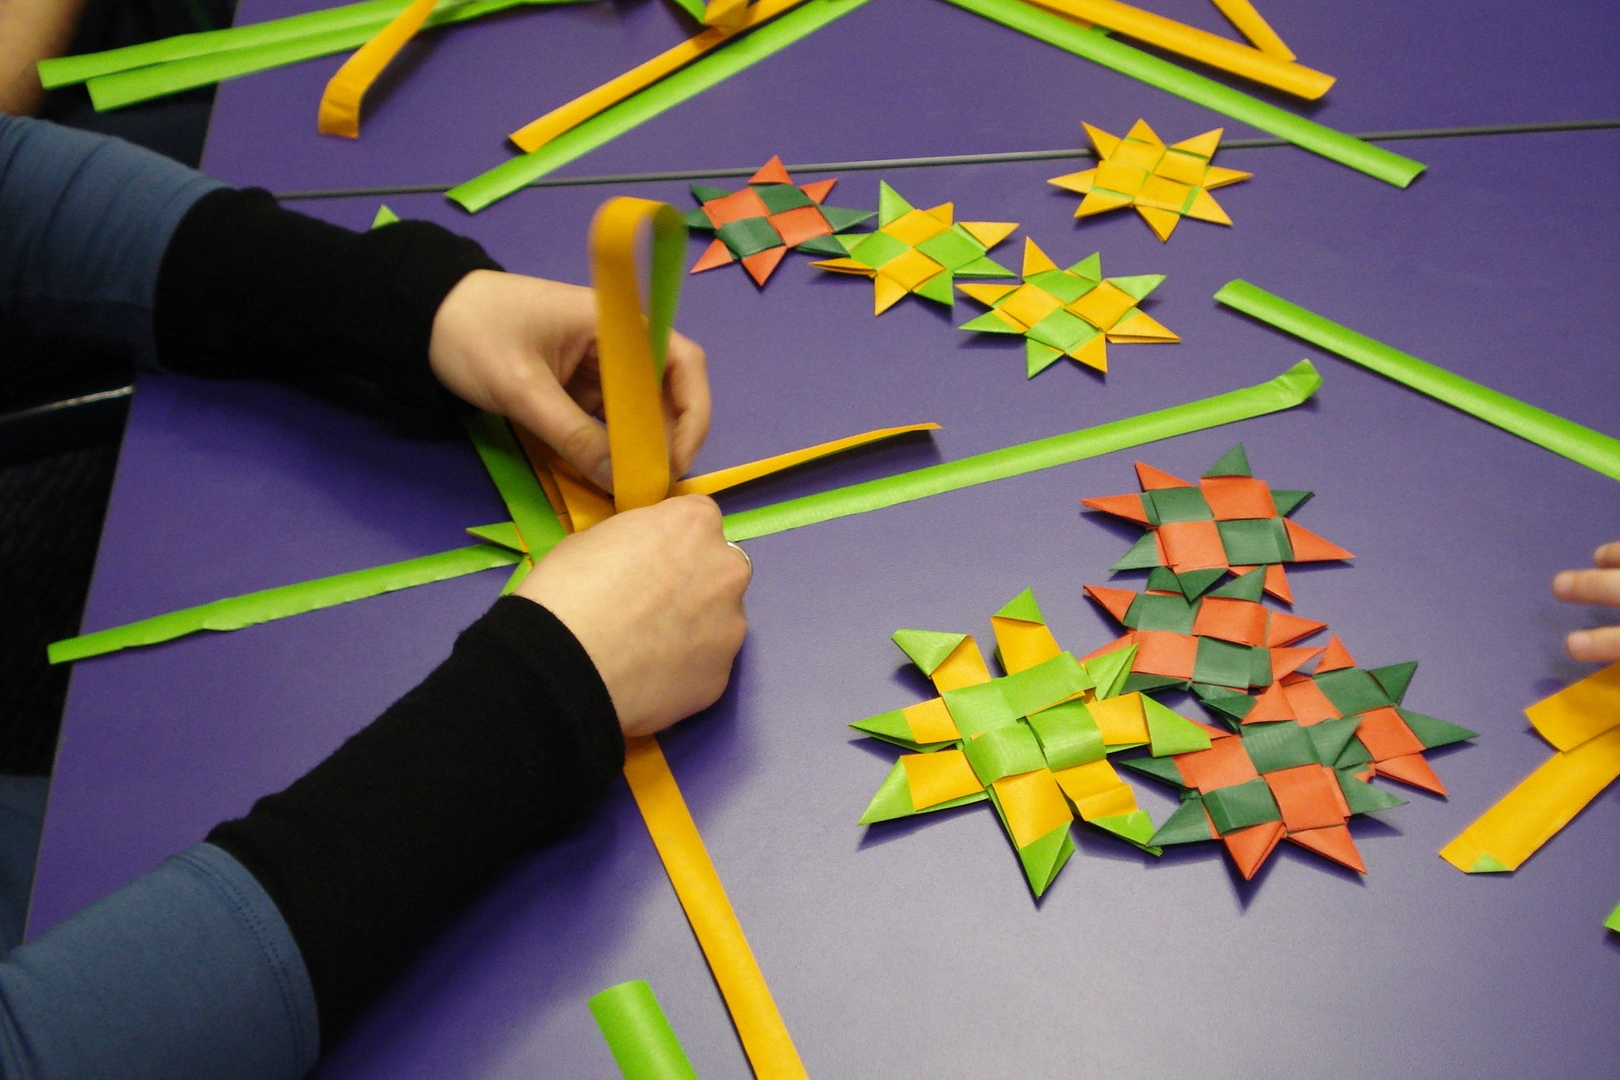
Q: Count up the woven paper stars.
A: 9